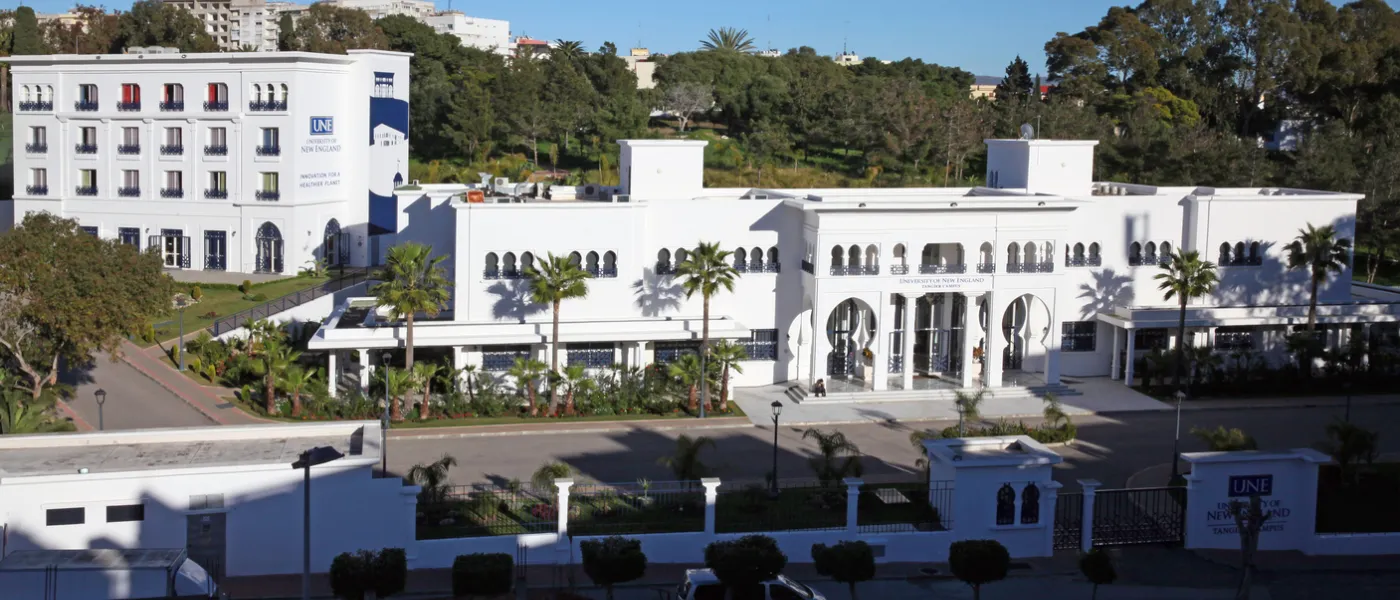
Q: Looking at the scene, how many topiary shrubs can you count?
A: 7